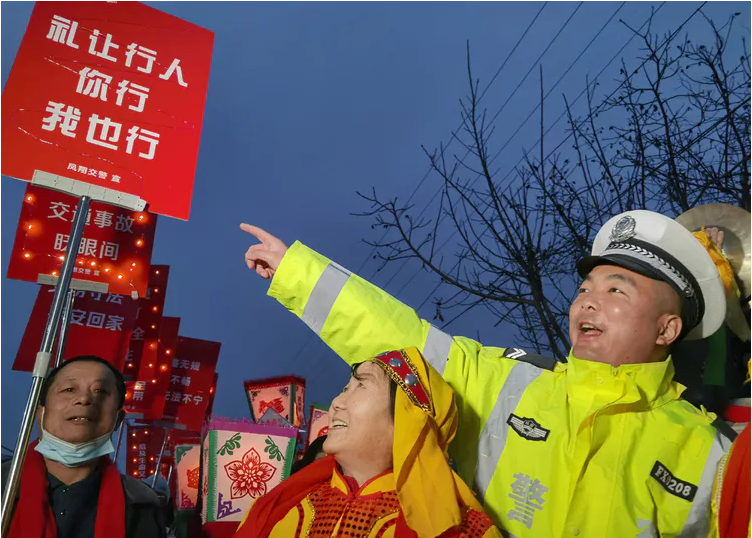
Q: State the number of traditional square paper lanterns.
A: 4